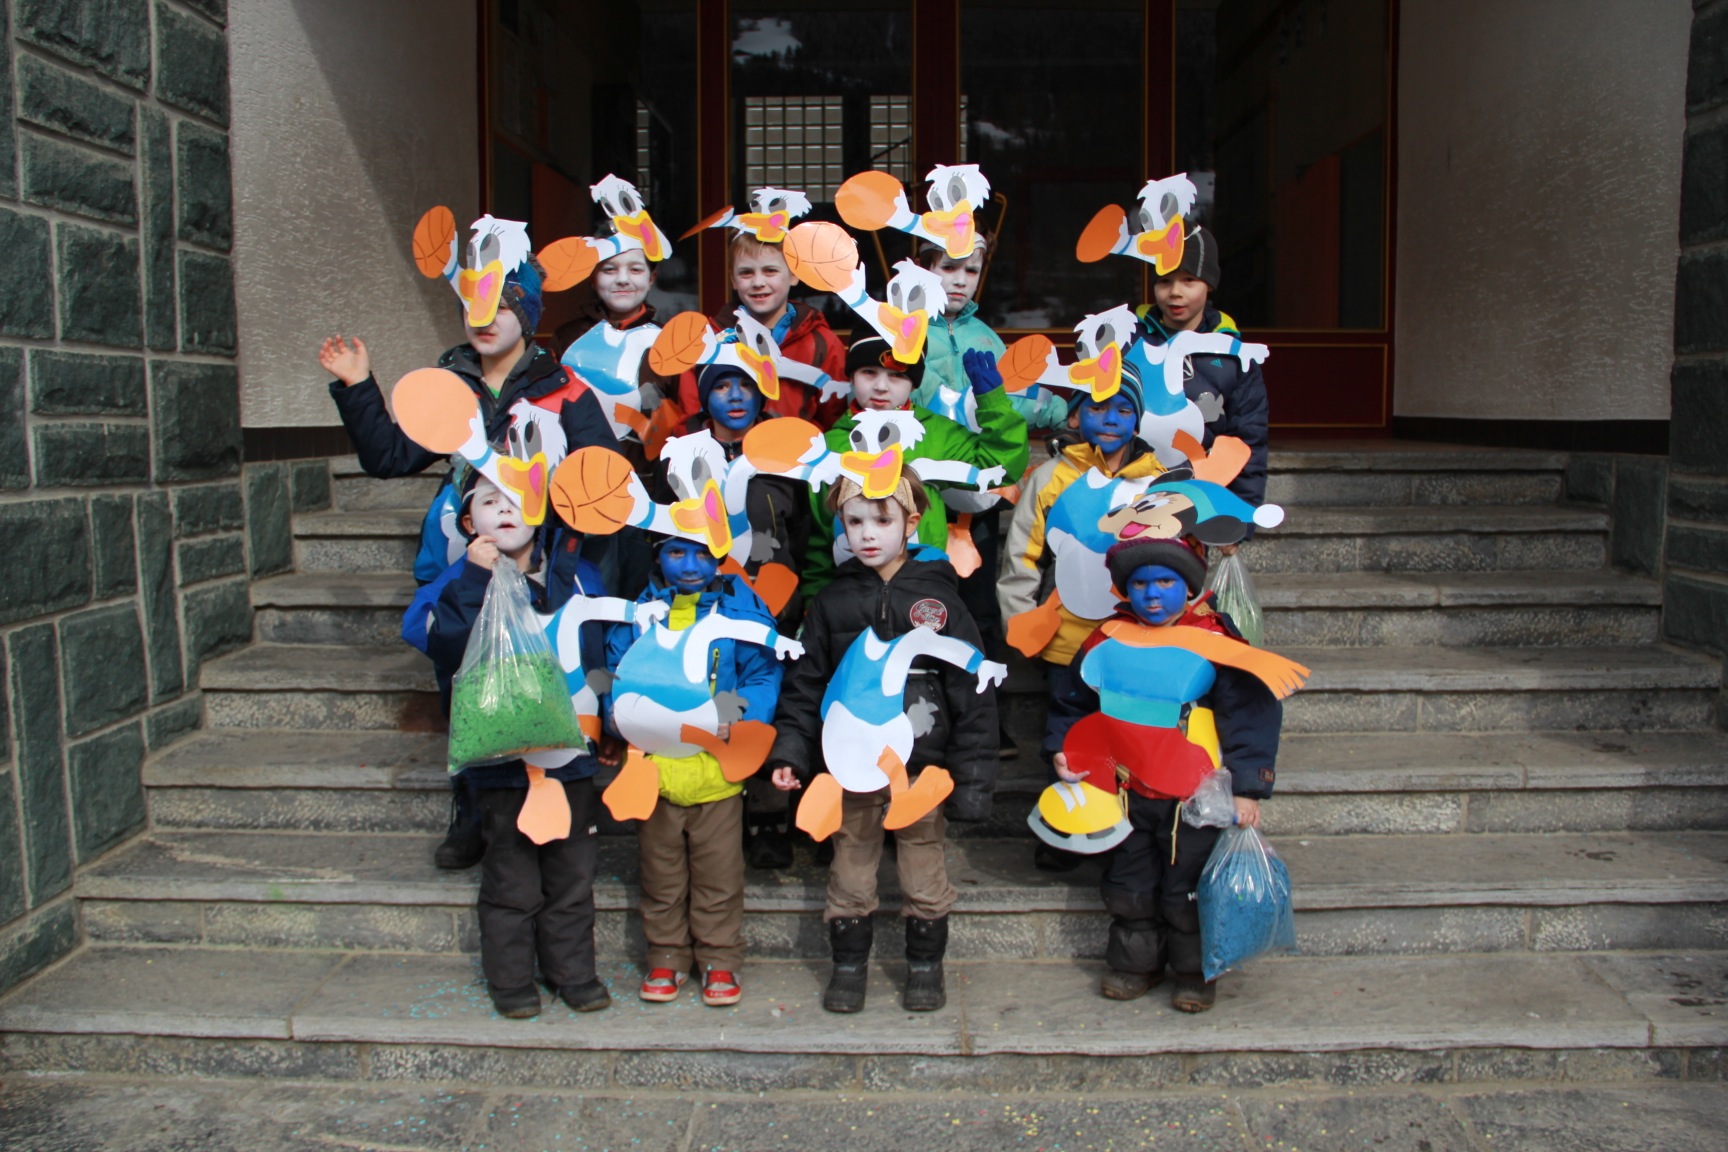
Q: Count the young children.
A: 12